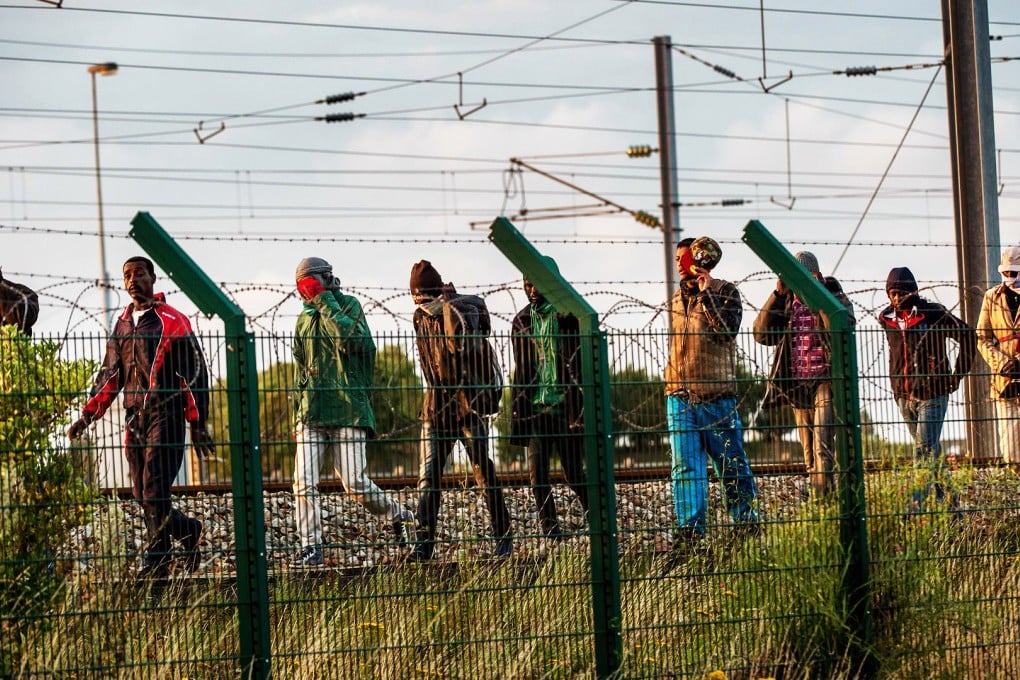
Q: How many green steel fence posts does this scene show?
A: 3